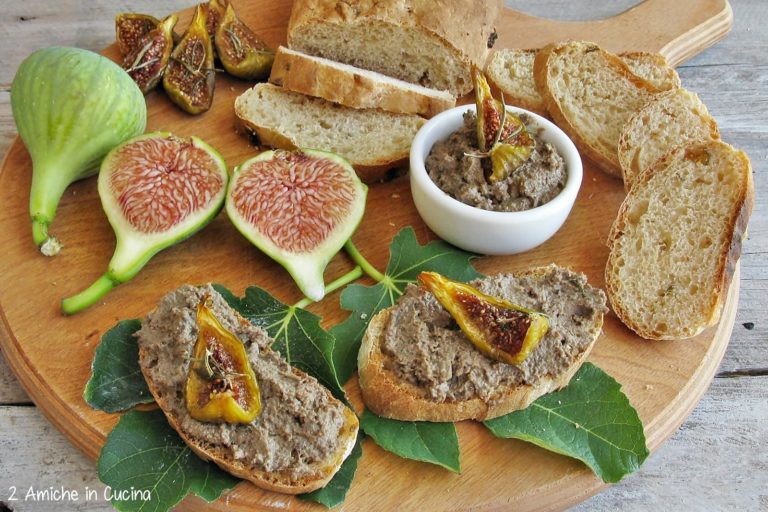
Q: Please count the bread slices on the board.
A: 8